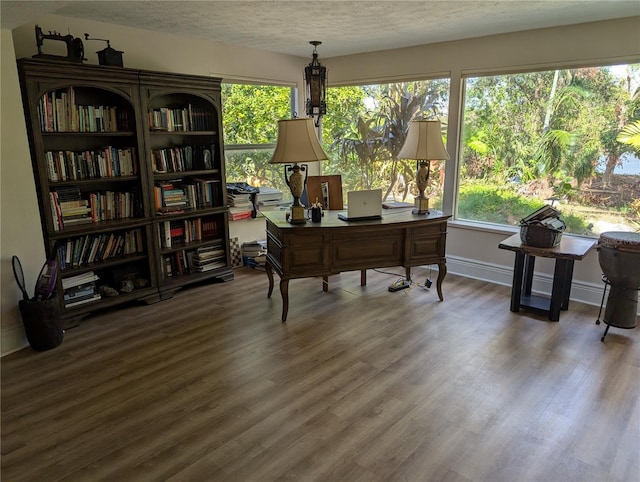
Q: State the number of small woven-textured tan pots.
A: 0